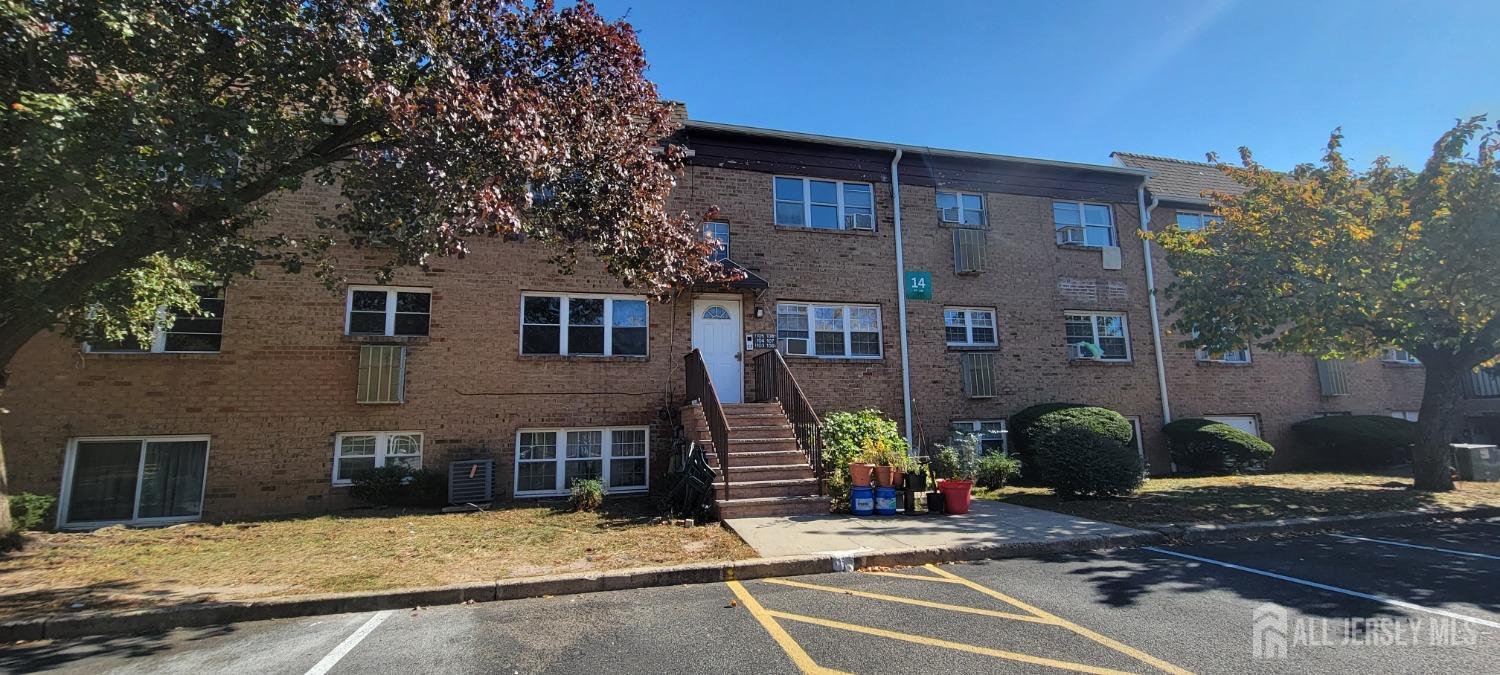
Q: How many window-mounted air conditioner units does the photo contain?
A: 5